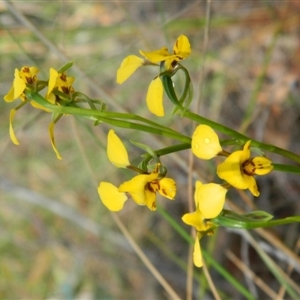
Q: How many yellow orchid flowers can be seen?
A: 6